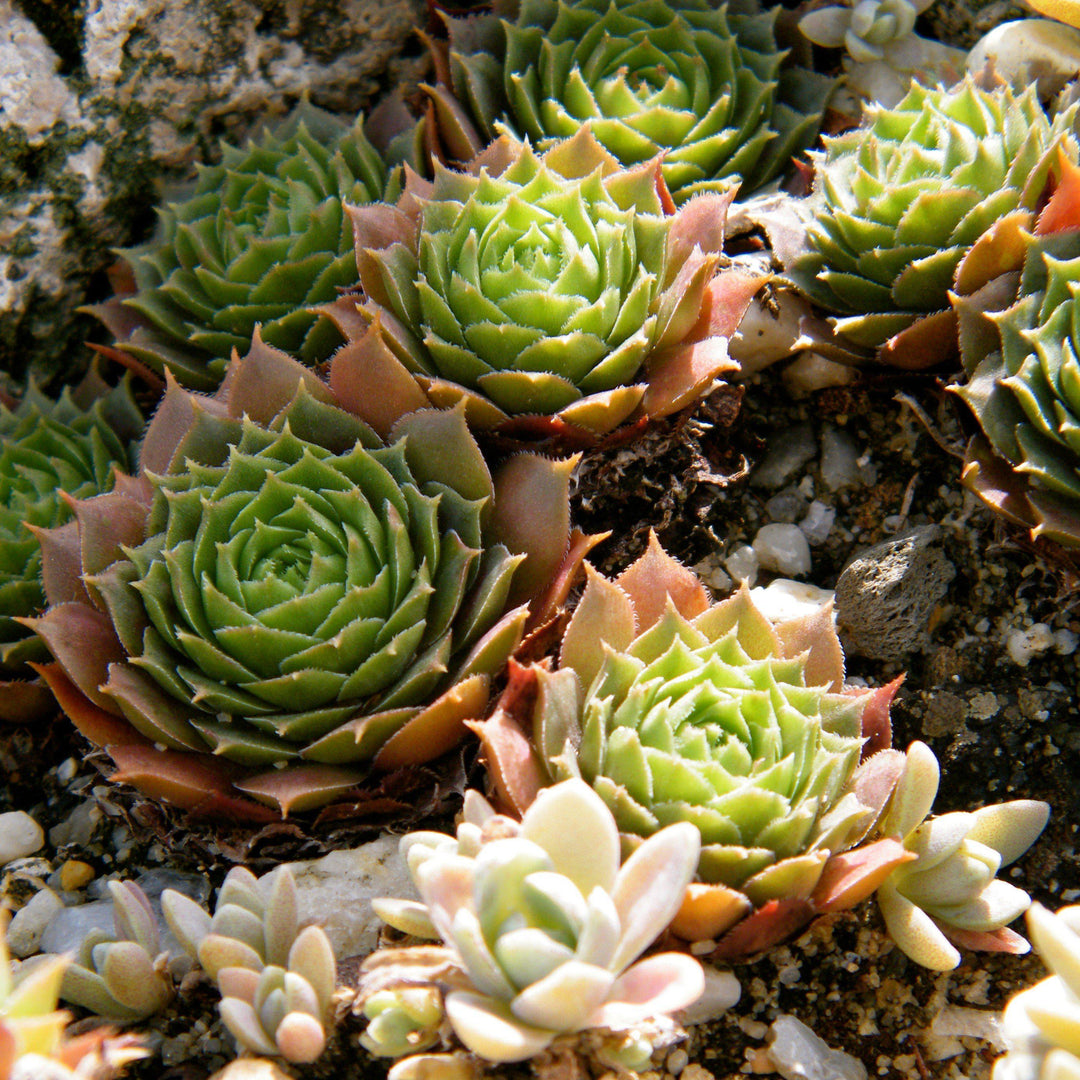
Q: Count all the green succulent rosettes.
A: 8